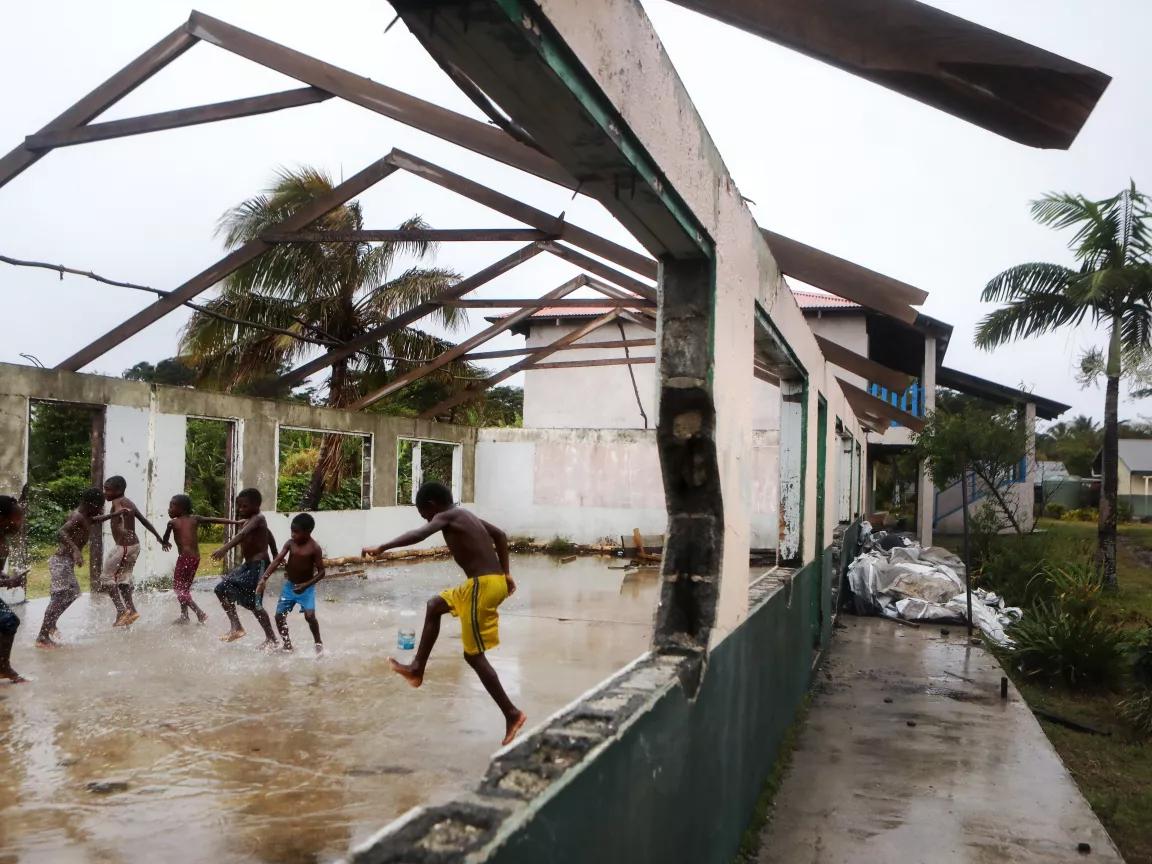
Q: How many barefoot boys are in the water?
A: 7